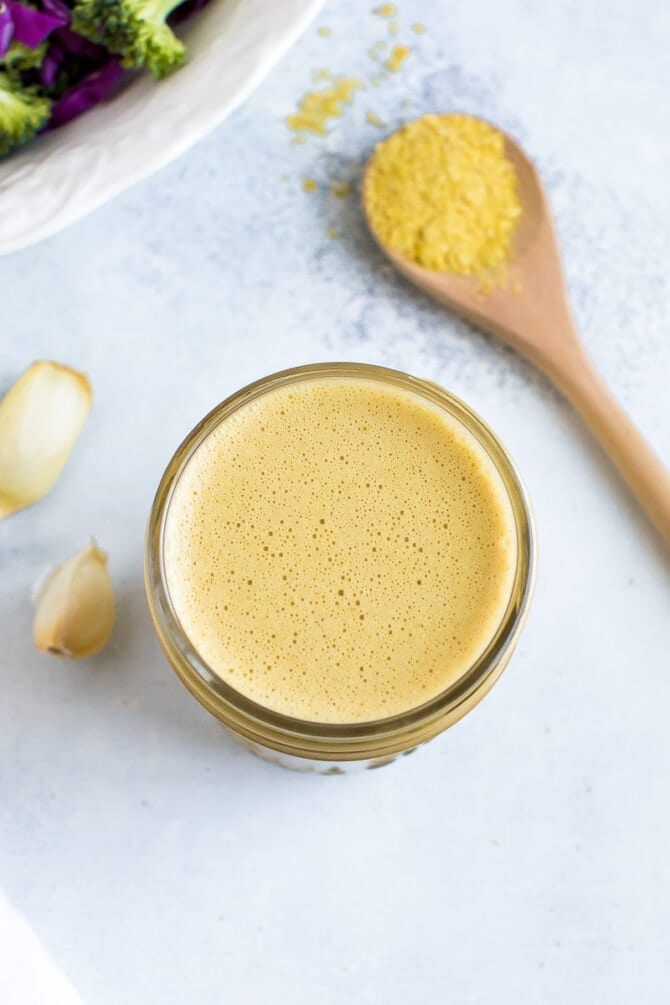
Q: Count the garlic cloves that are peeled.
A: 1